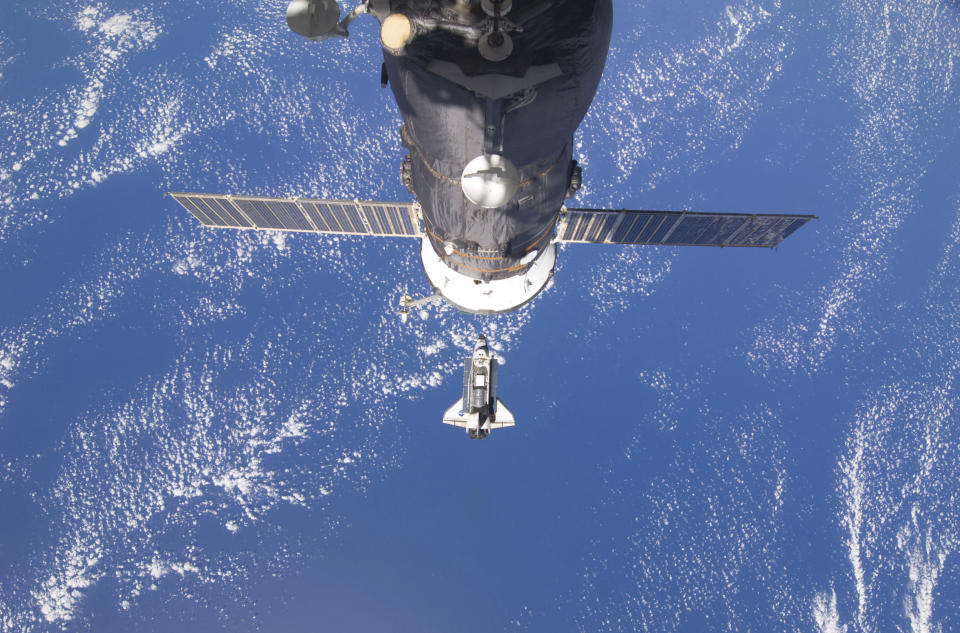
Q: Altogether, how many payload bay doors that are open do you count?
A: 2